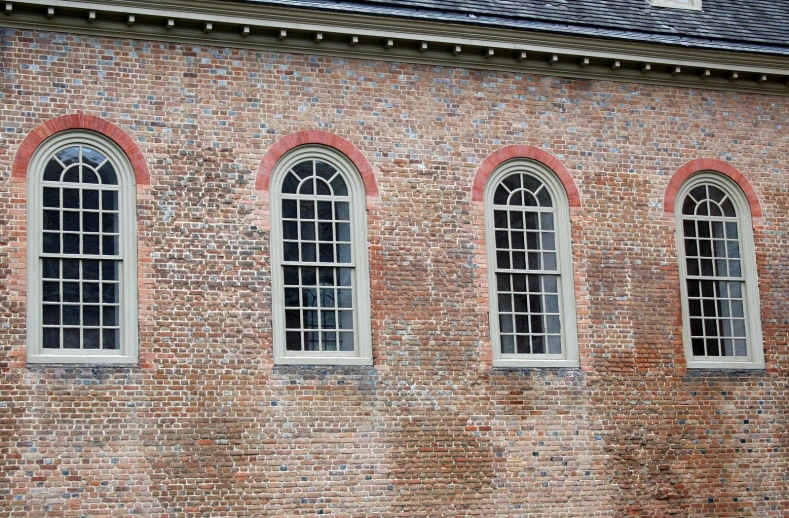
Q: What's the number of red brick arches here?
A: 4